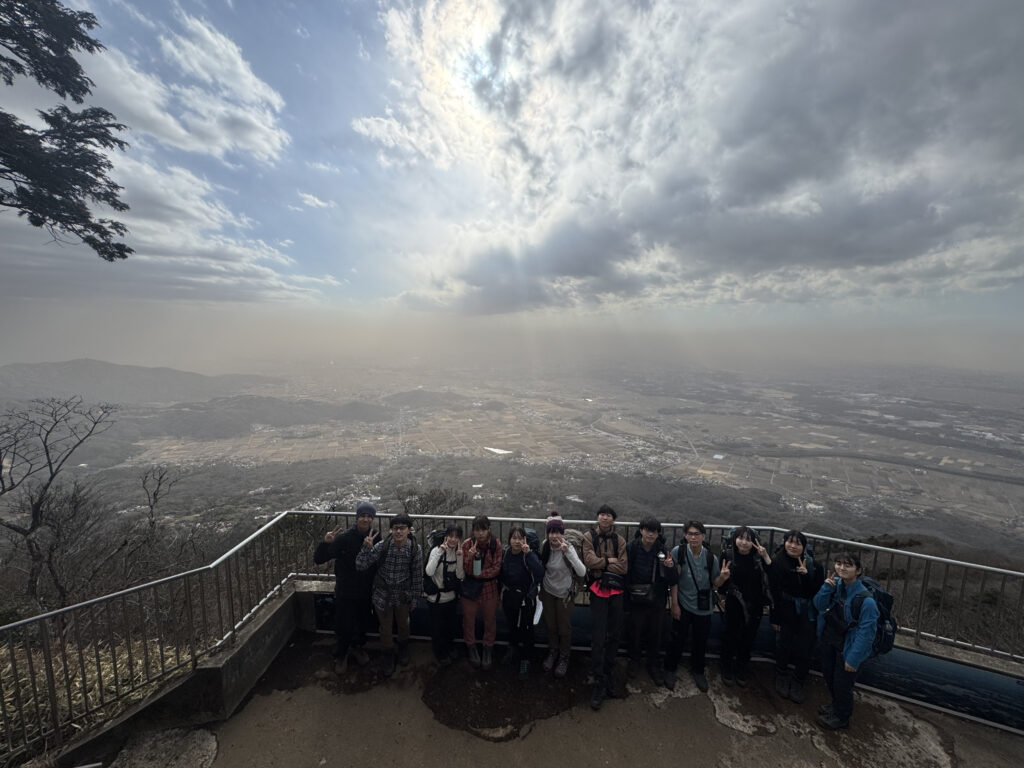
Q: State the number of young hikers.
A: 12